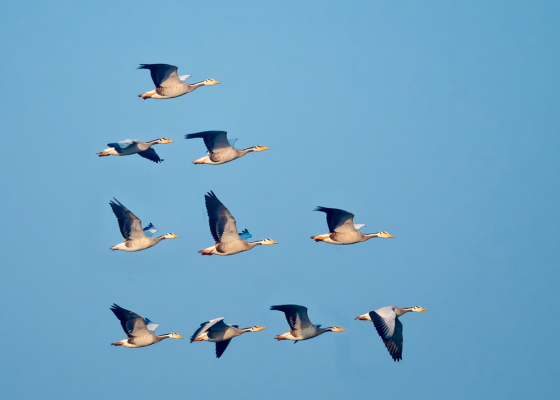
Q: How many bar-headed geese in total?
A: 10